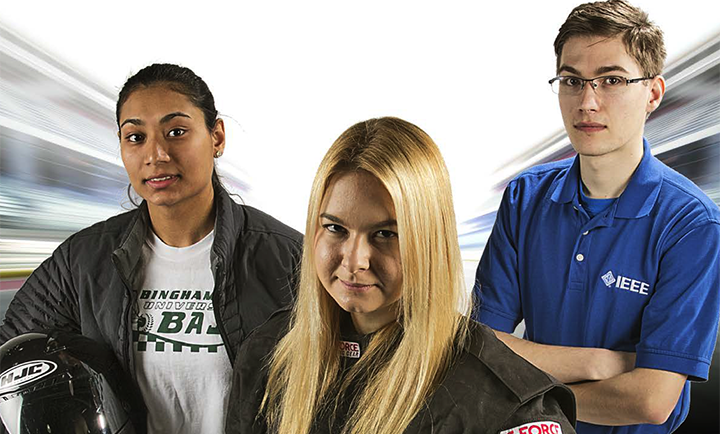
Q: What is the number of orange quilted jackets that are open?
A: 0